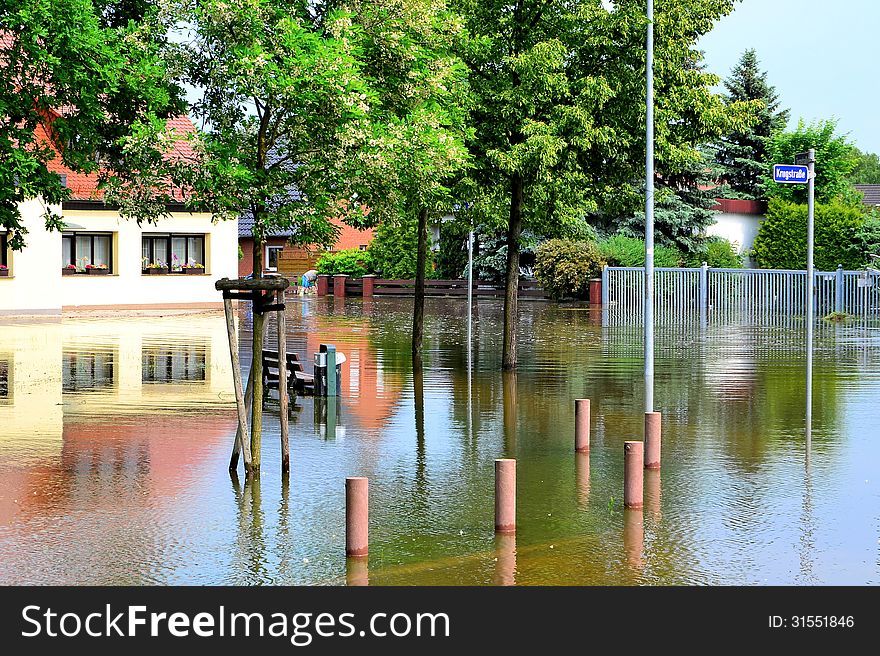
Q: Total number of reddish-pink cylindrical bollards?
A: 5